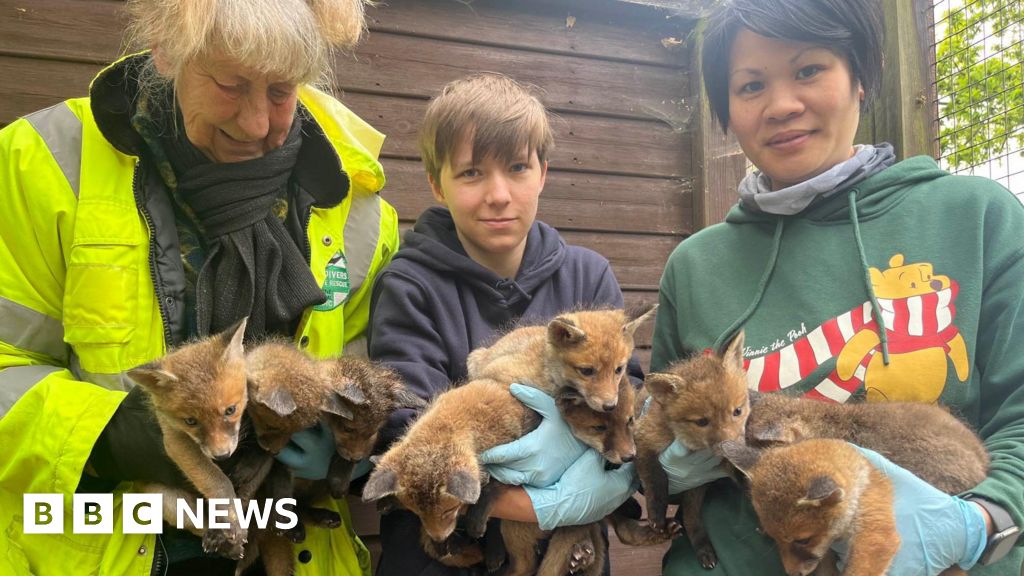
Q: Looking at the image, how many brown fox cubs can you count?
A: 9